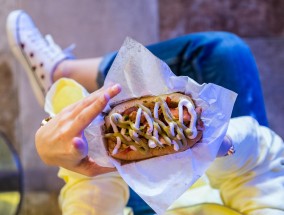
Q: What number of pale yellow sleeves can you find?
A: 2